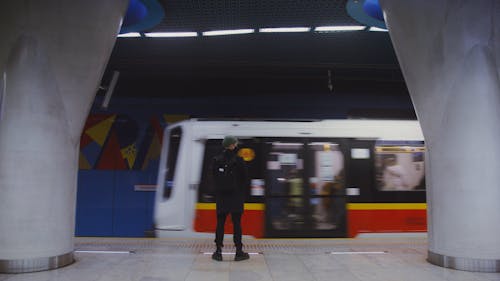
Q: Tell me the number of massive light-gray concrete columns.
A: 2